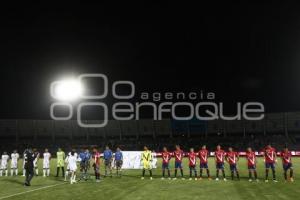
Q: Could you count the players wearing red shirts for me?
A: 10